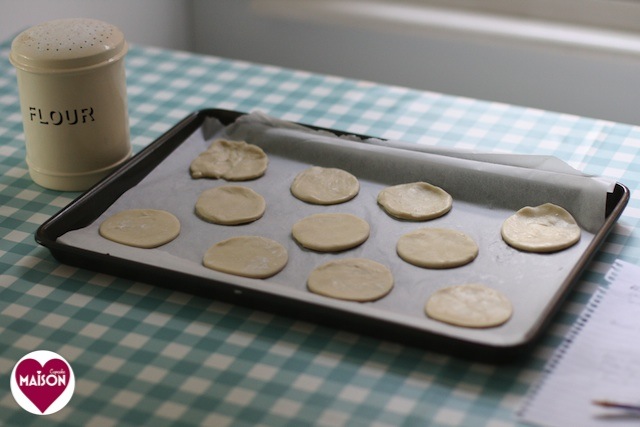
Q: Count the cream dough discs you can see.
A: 11